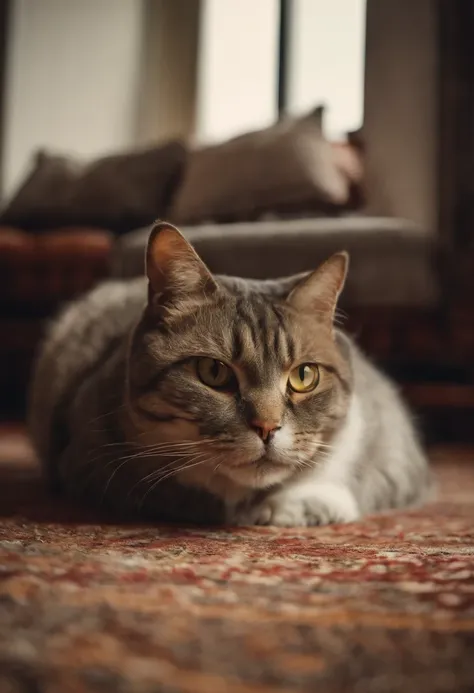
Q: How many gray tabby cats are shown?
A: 1